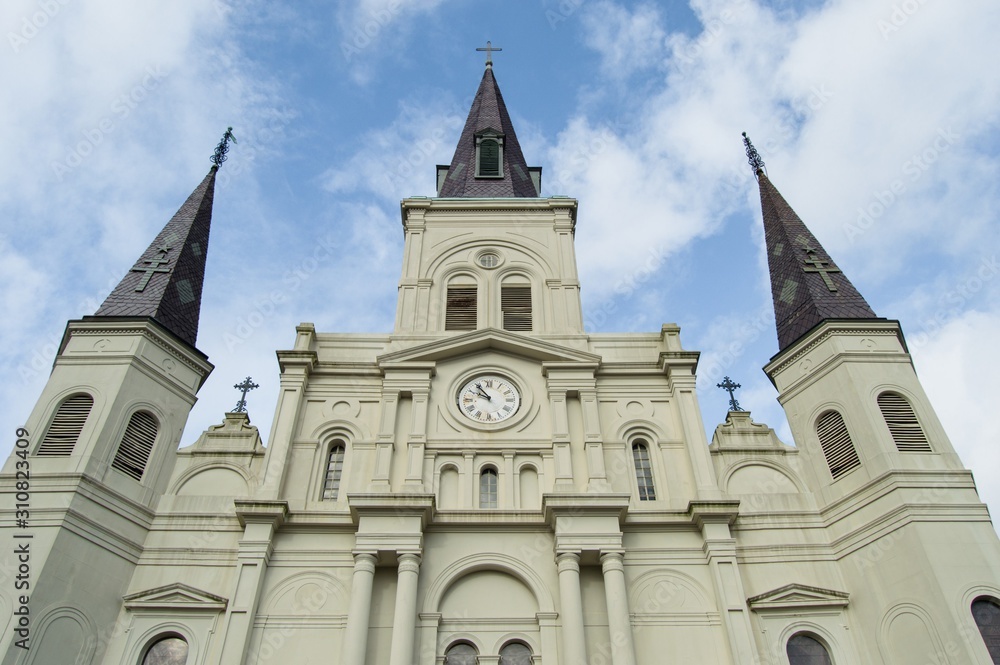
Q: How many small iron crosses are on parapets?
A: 2